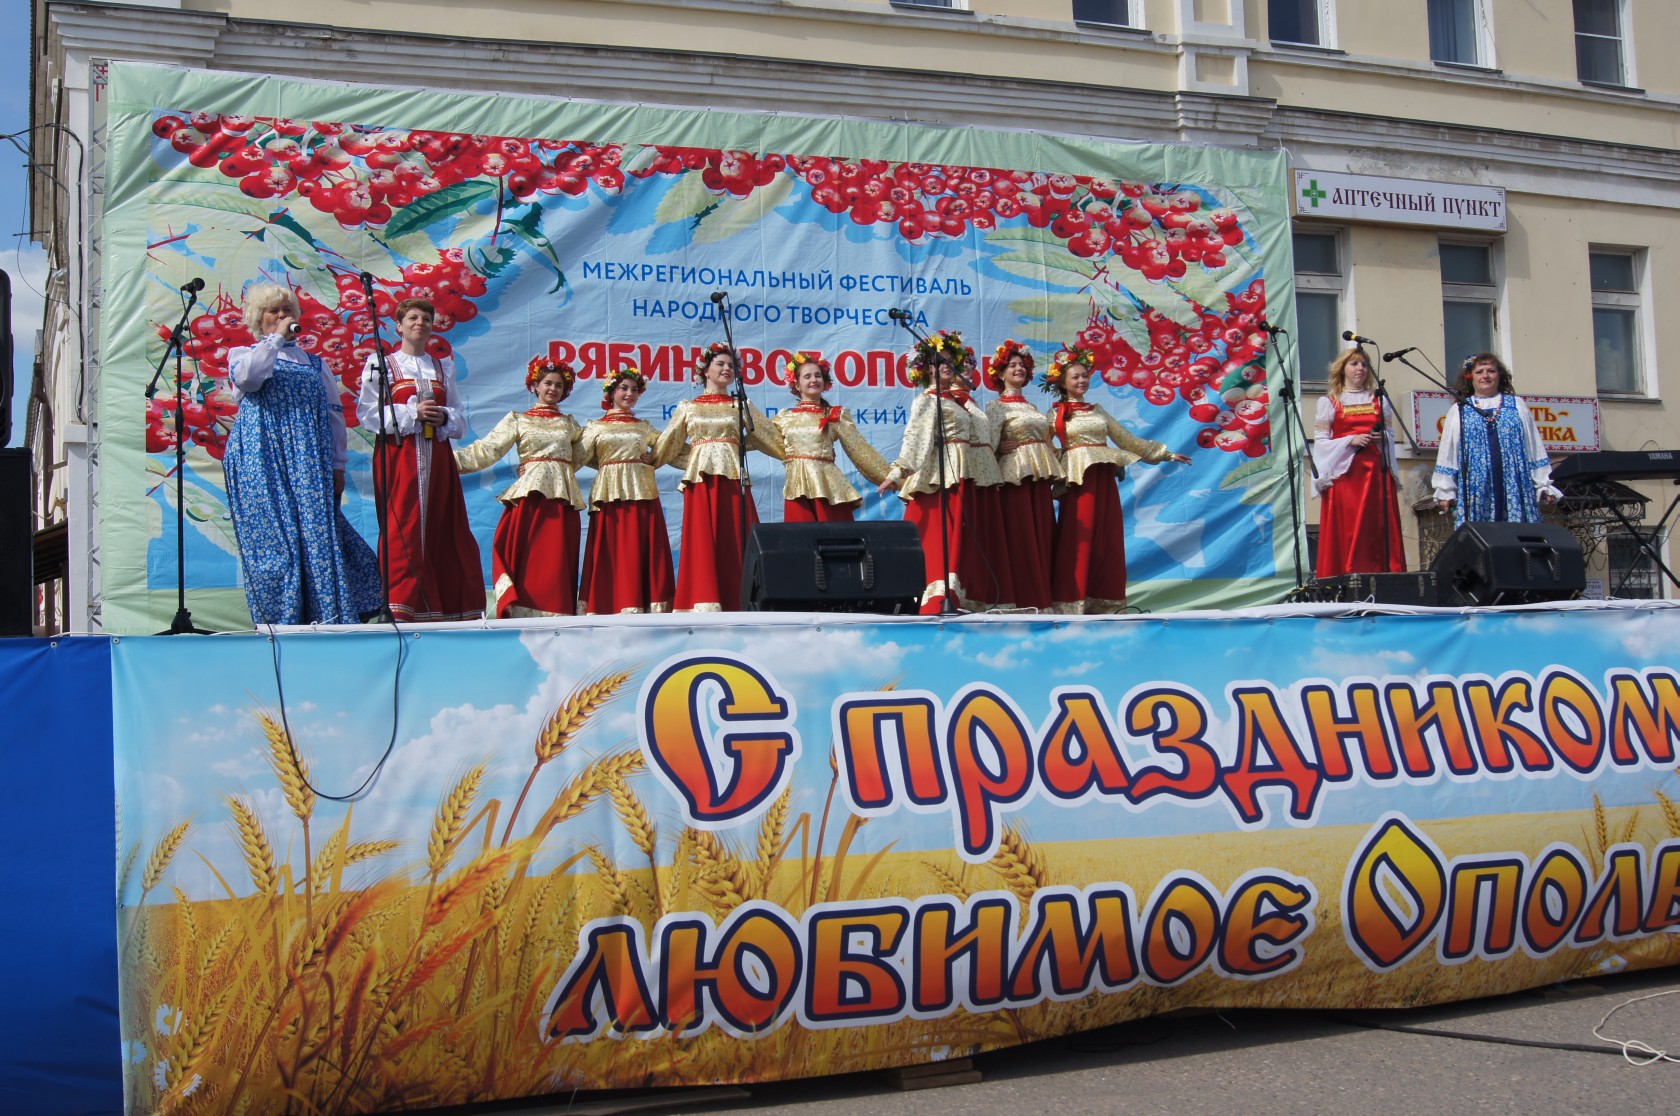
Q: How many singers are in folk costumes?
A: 12